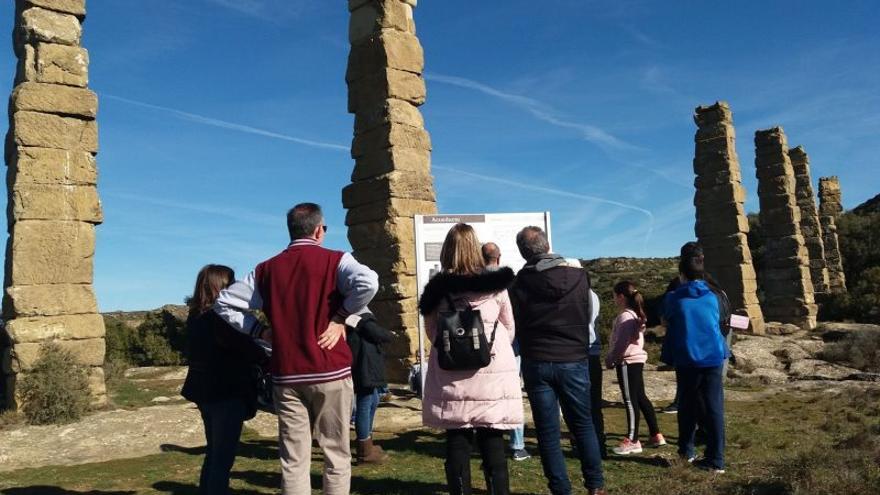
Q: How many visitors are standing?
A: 10